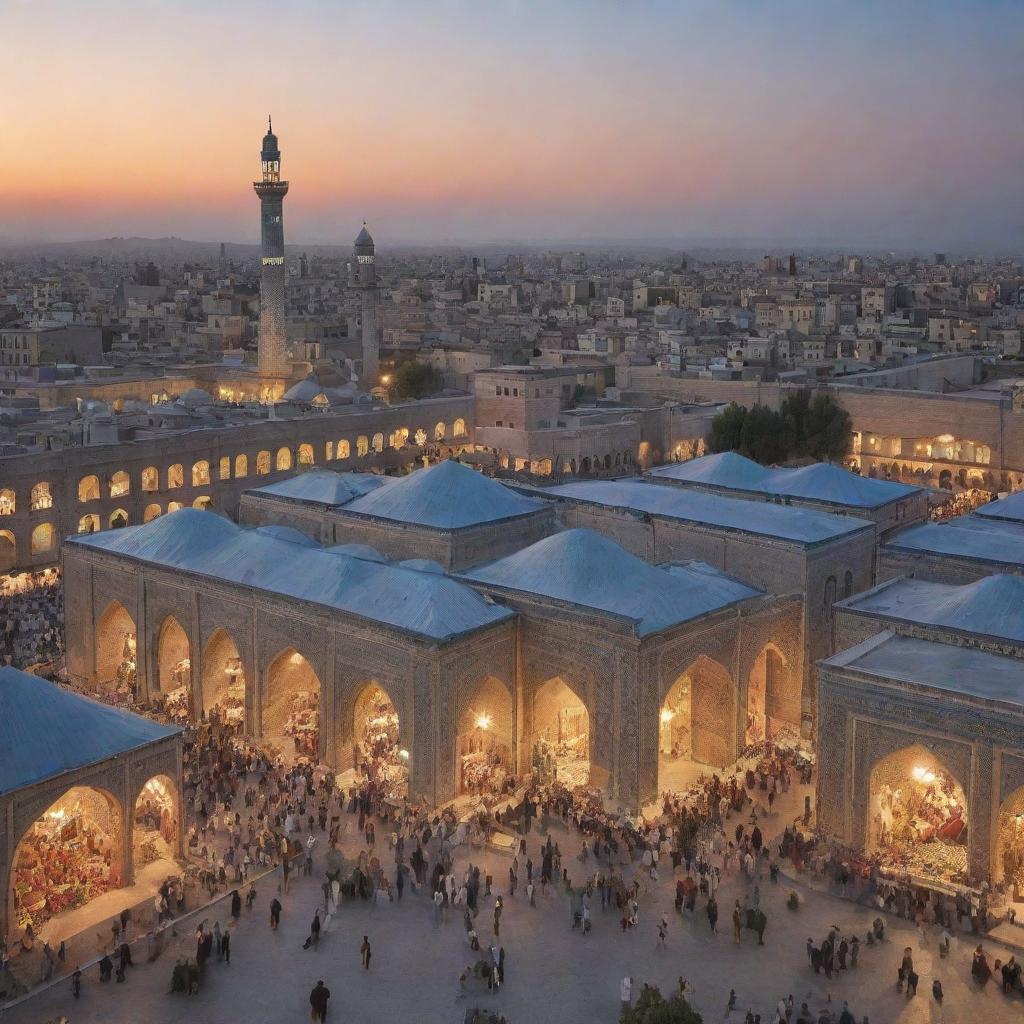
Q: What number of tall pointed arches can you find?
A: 13